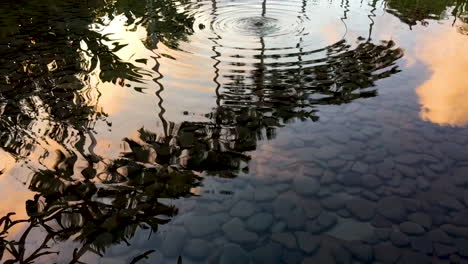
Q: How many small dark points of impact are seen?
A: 1